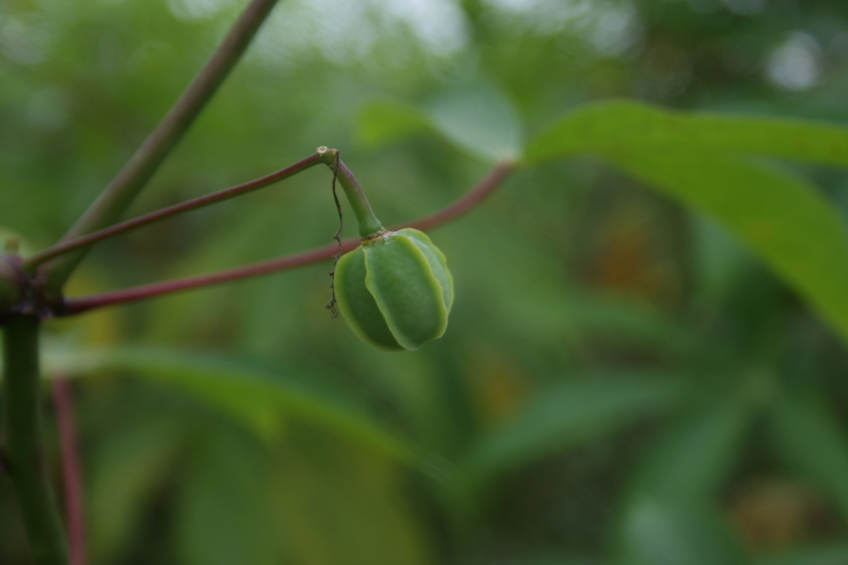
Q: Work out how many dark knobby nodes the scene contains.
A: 1